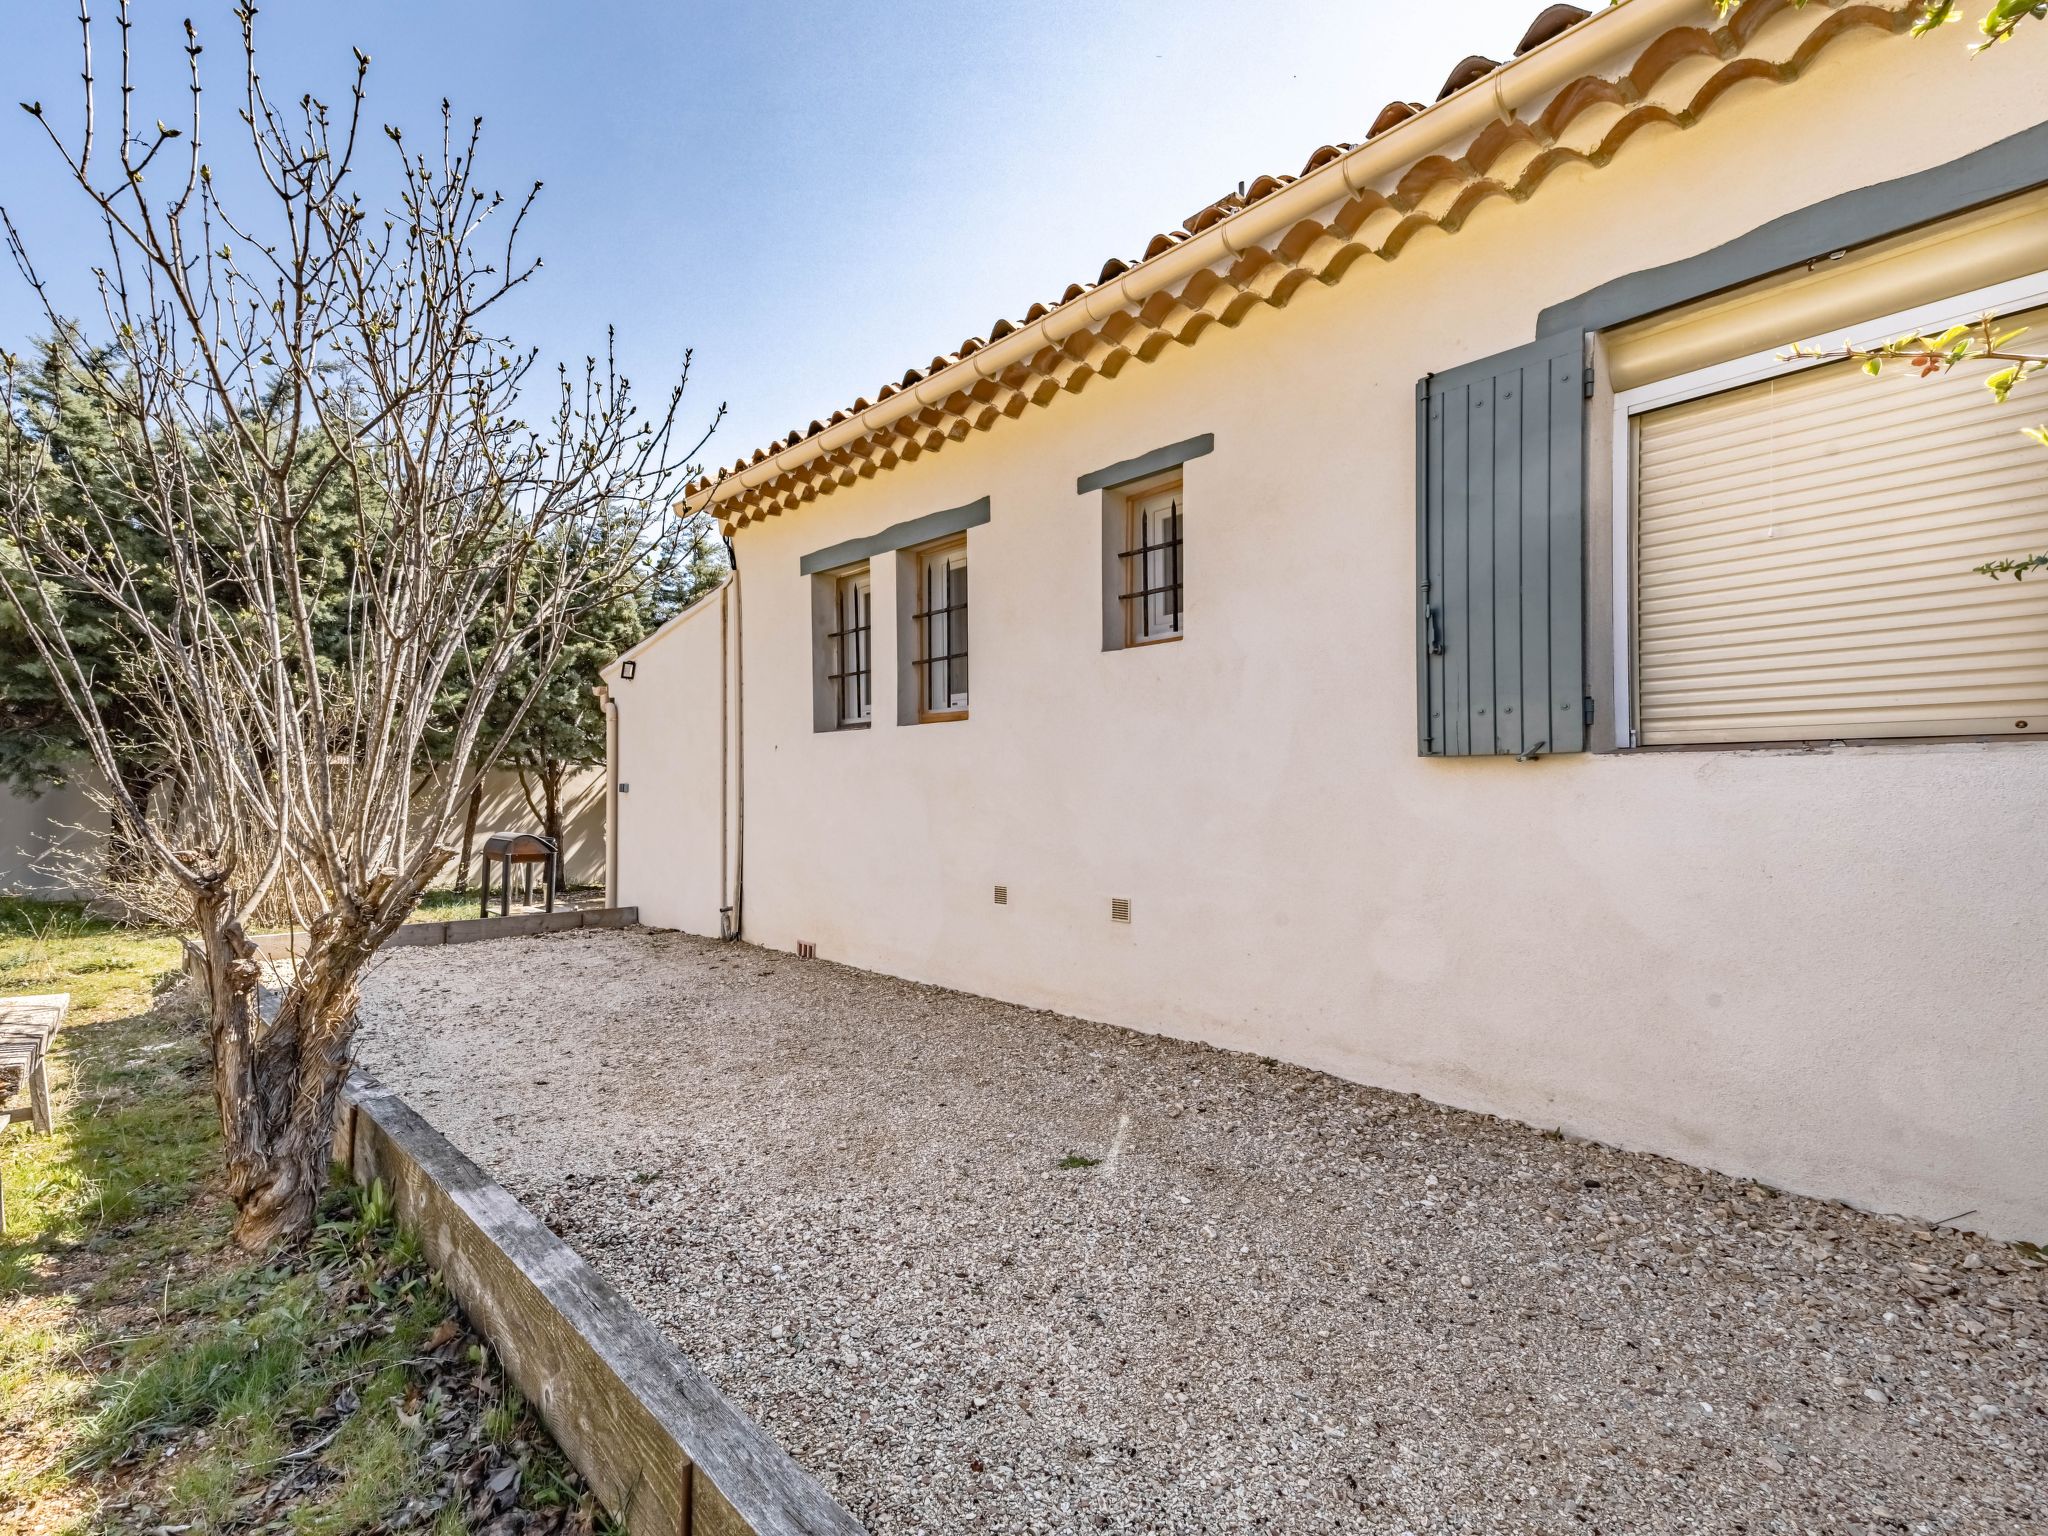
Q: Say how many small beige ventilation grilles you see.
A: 2